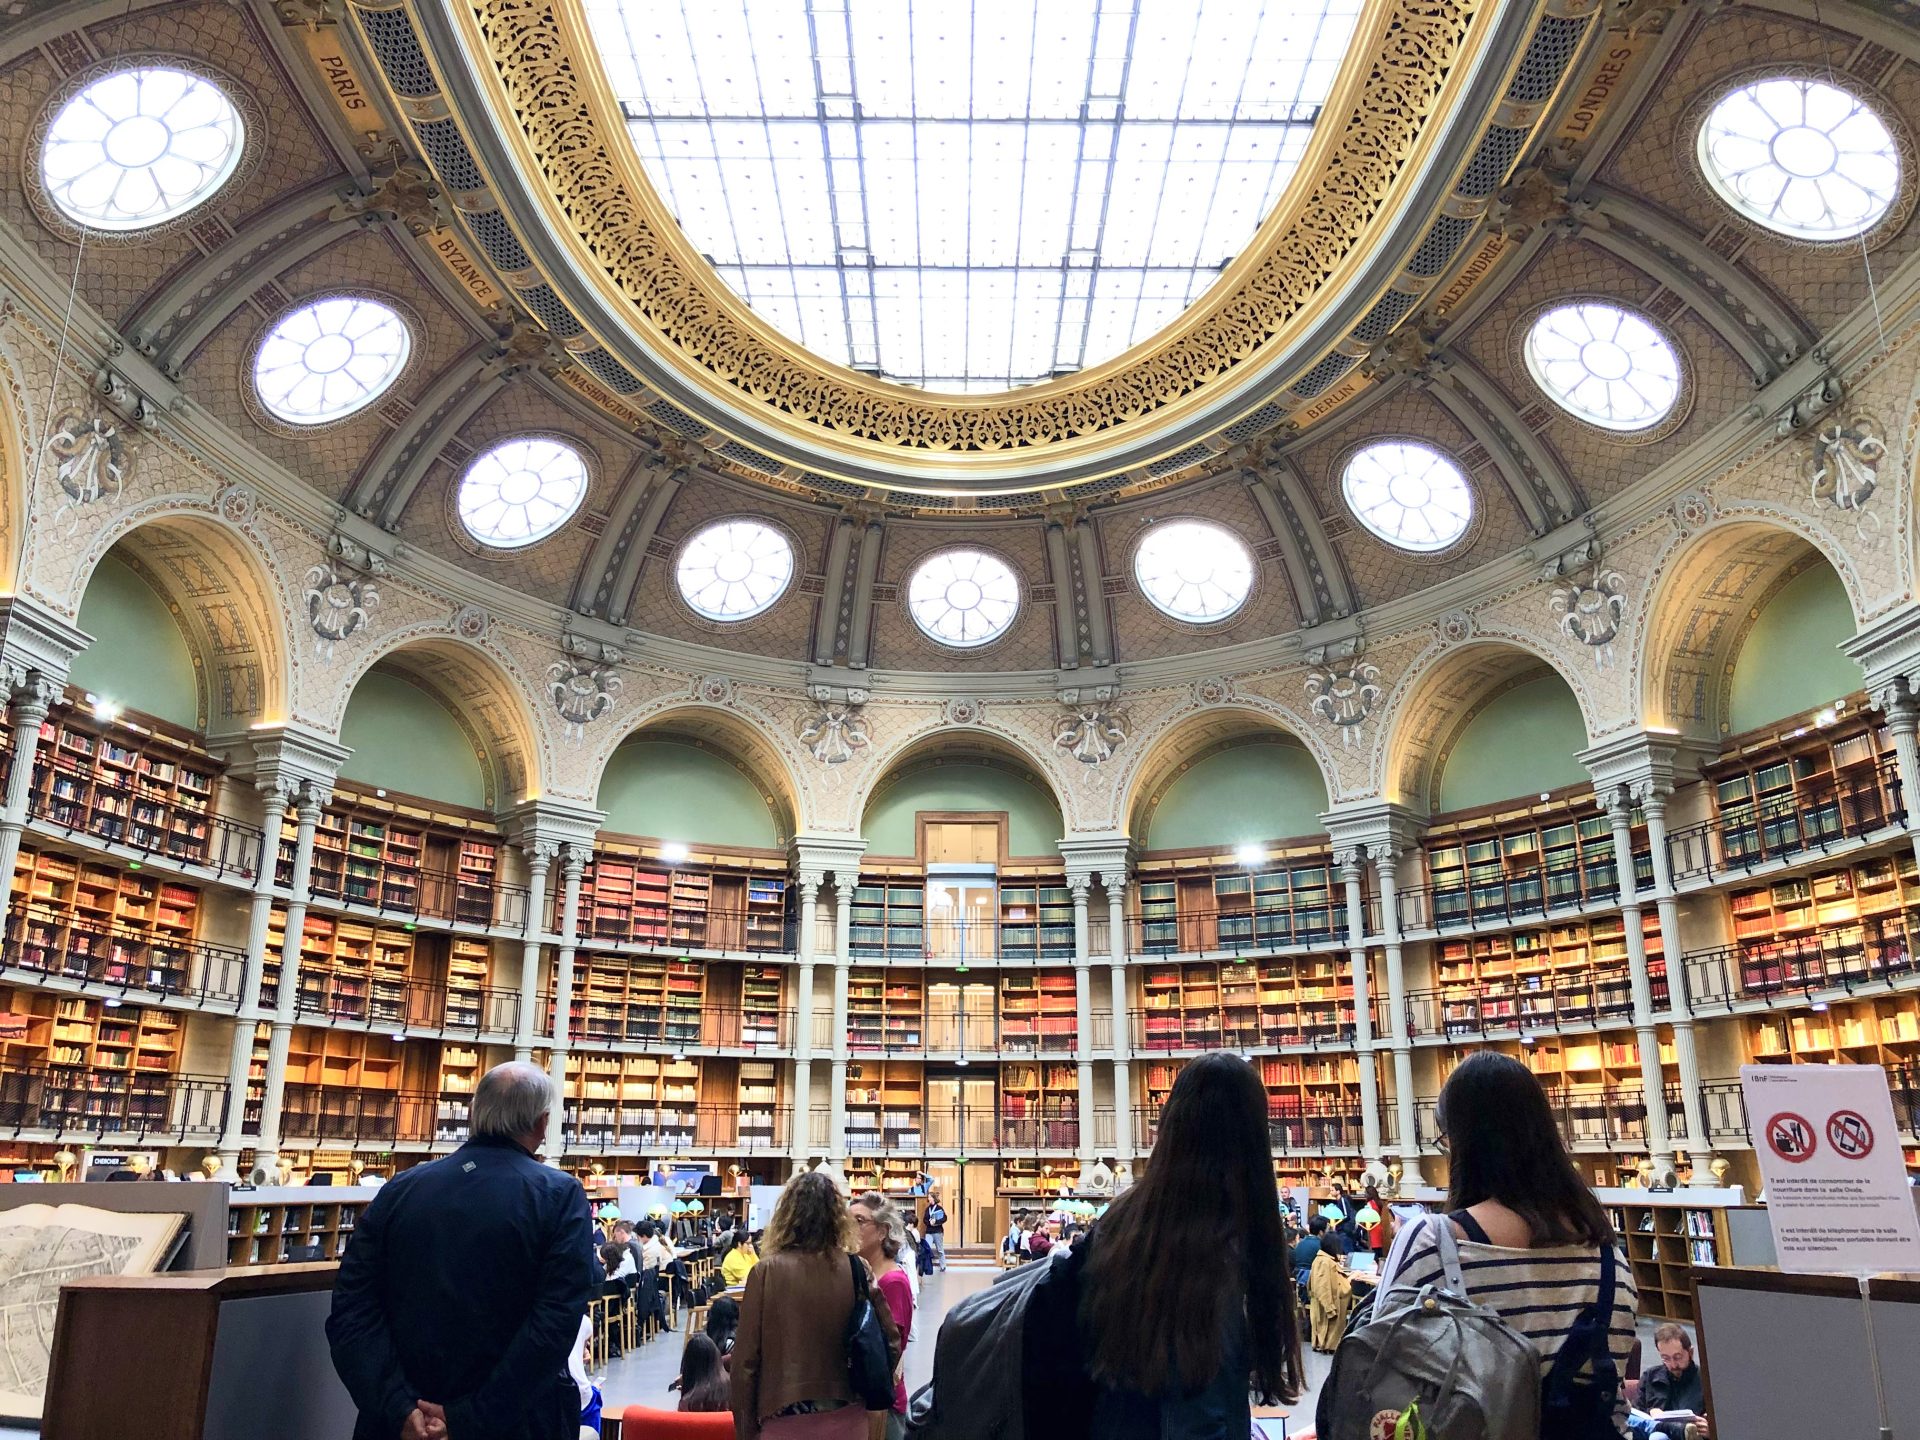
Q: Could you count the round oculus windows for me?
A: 9